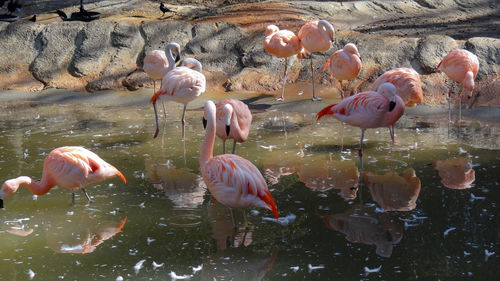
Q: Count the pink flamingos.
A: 11